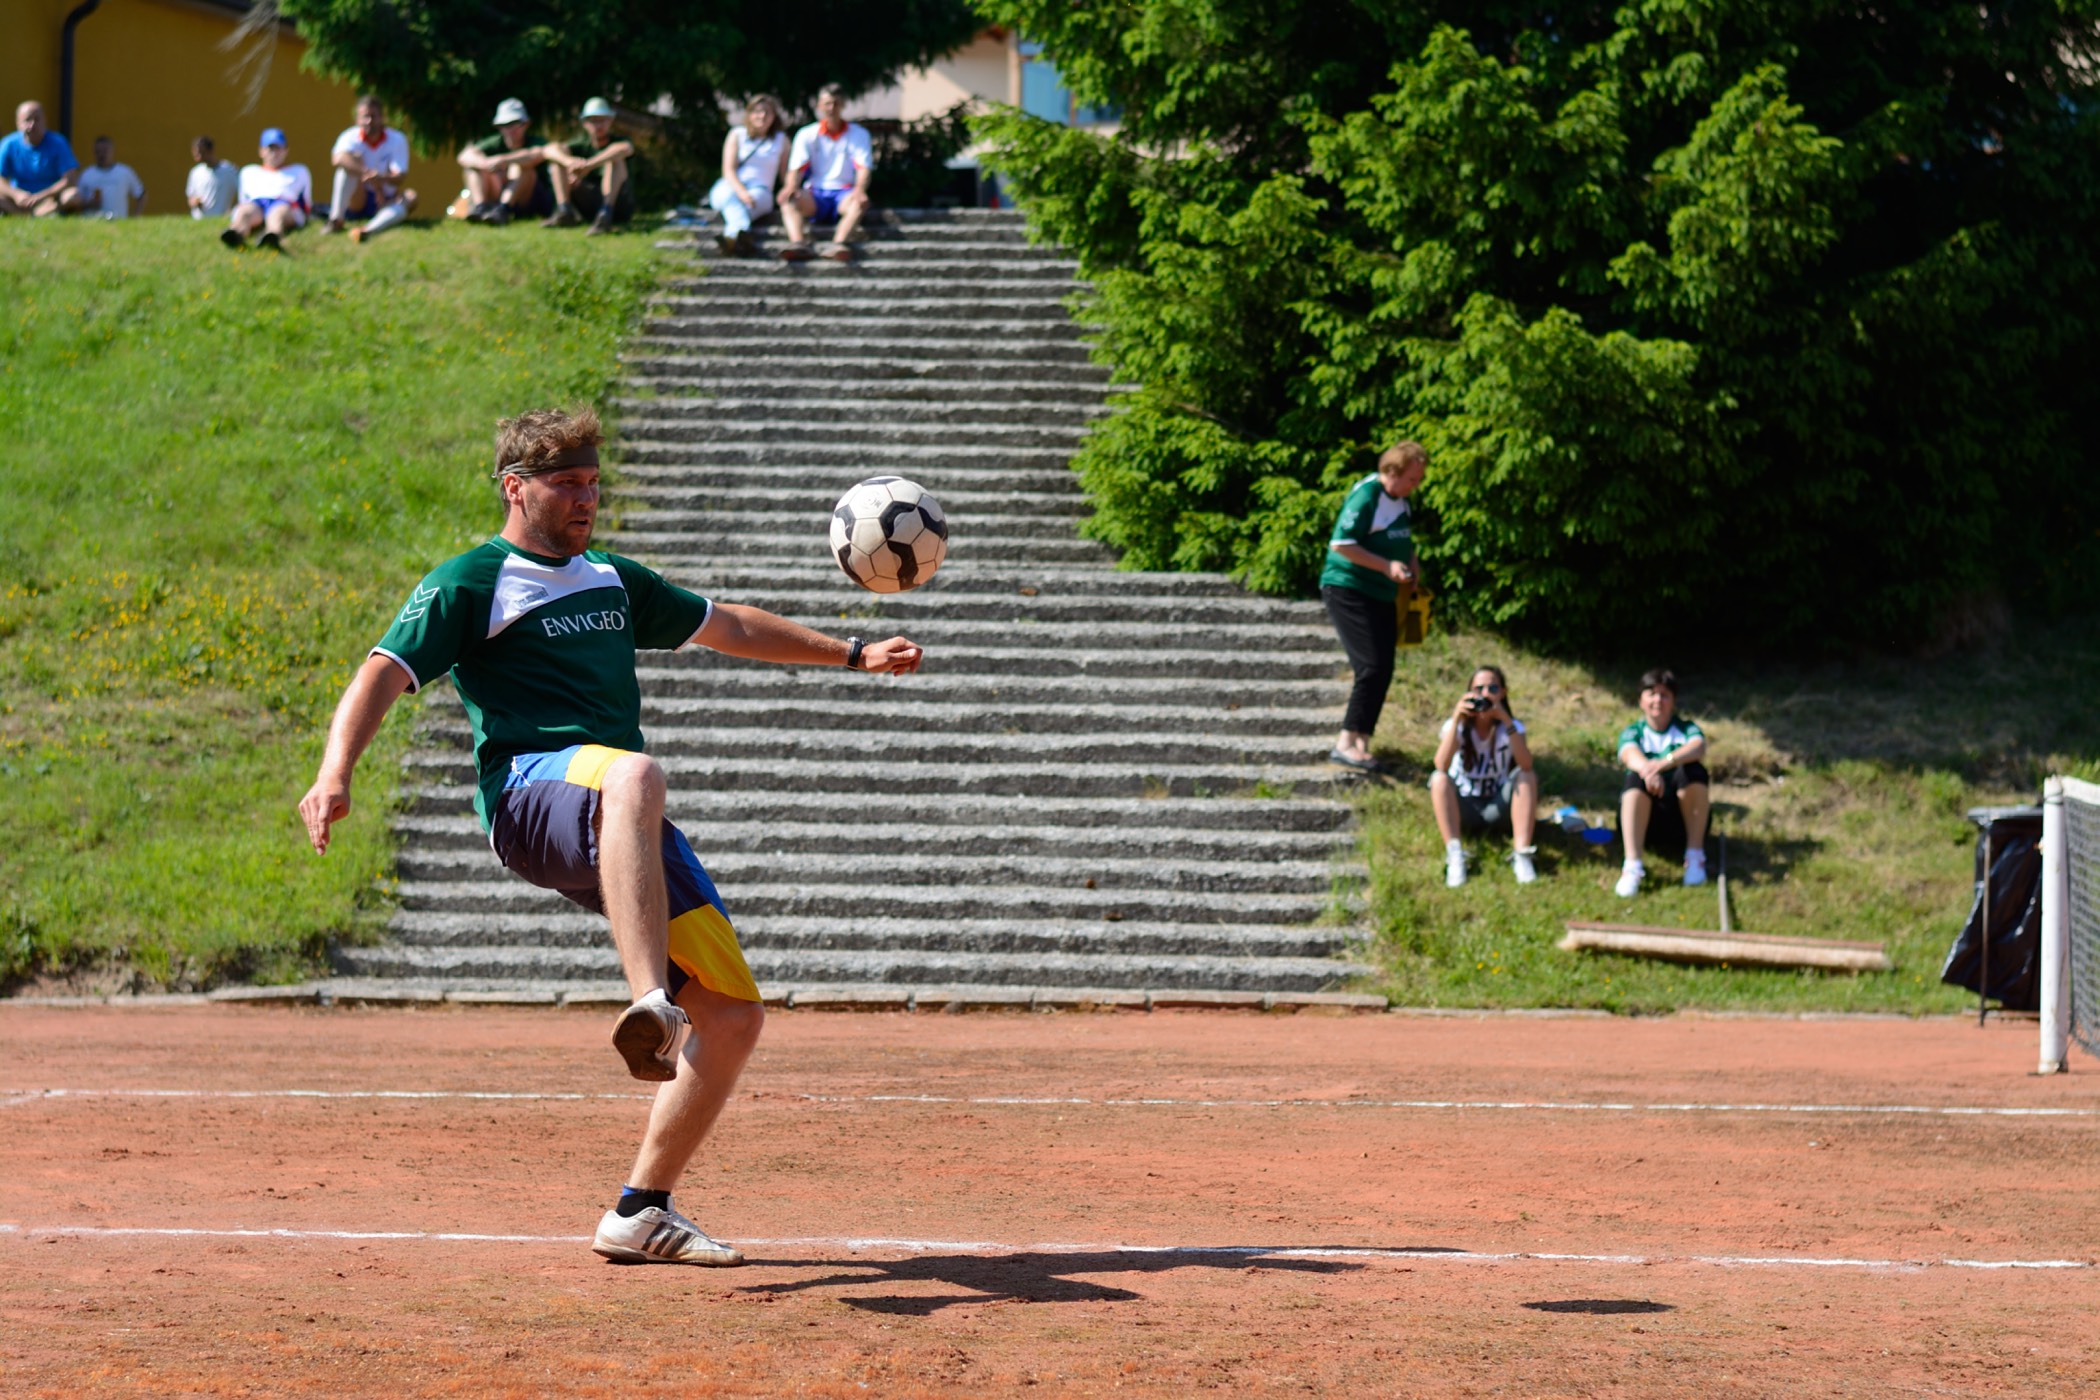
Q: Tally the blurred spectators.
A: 12